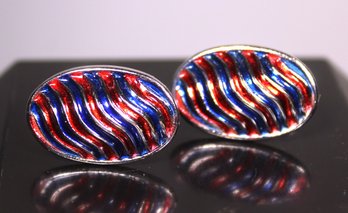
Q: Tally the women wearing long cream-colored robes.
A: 0